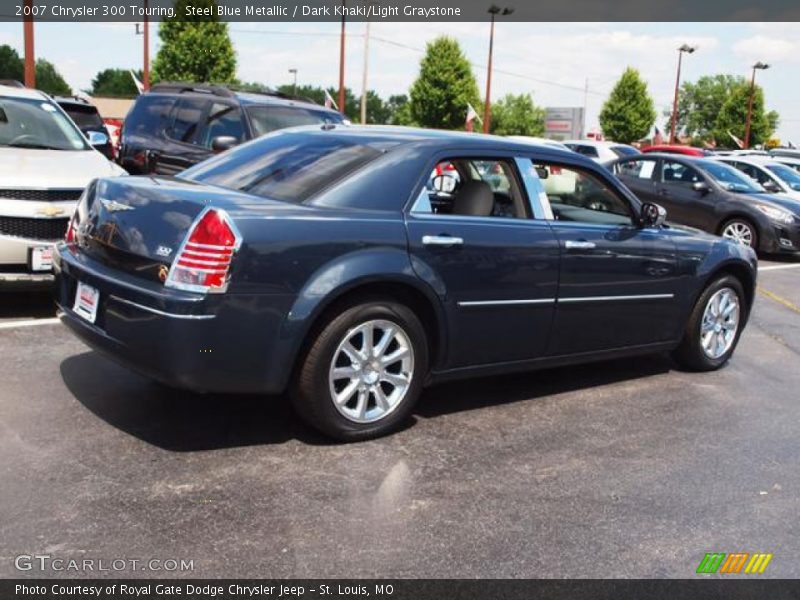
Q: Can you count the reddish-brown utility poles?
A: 6